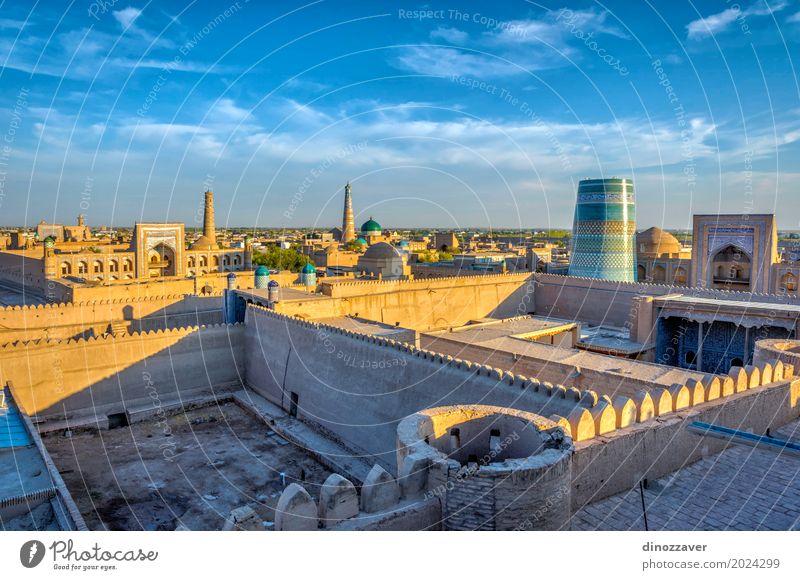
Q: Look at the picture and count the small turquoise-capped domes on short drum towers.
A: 2